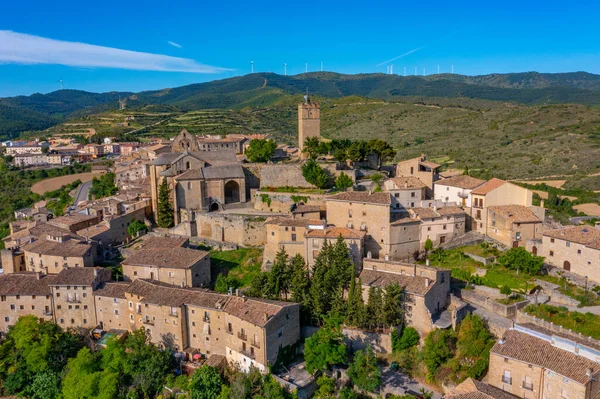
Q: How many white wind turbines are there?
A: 12